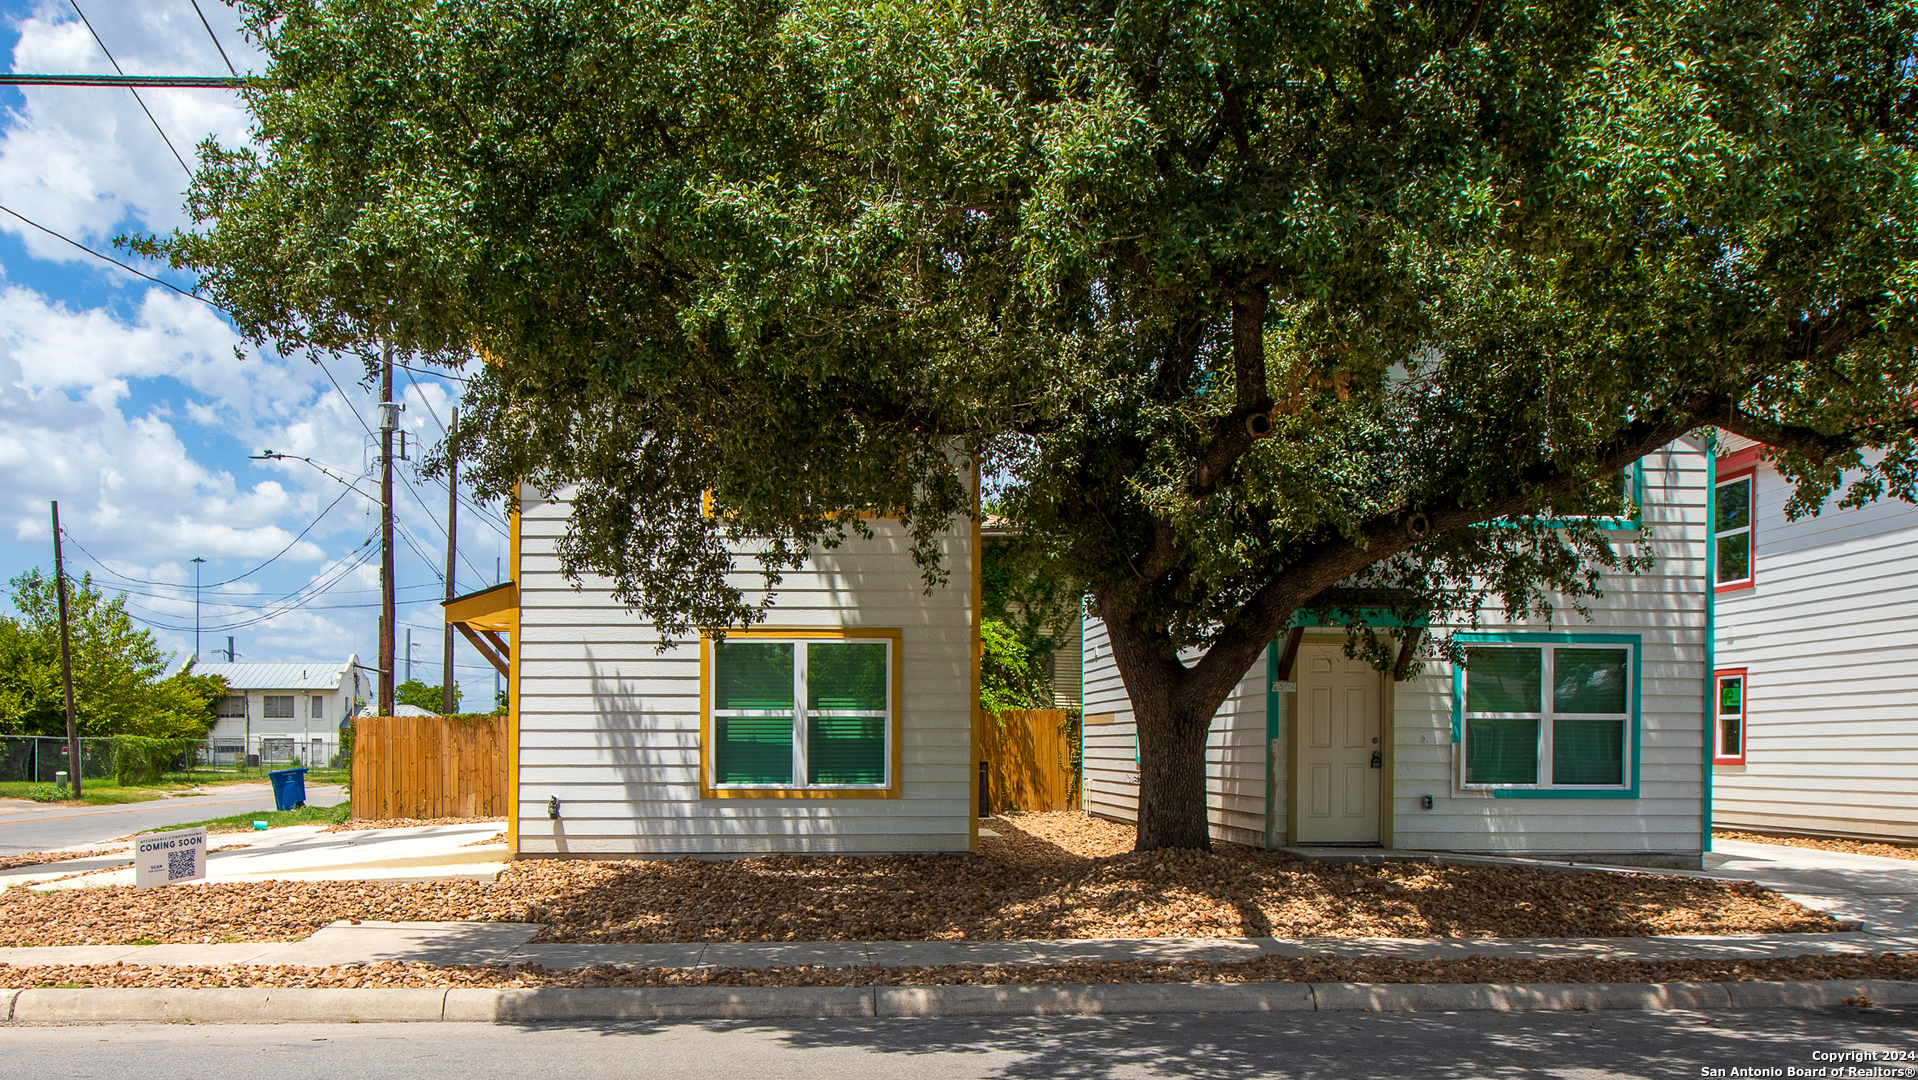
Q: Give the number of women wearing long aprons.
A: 0